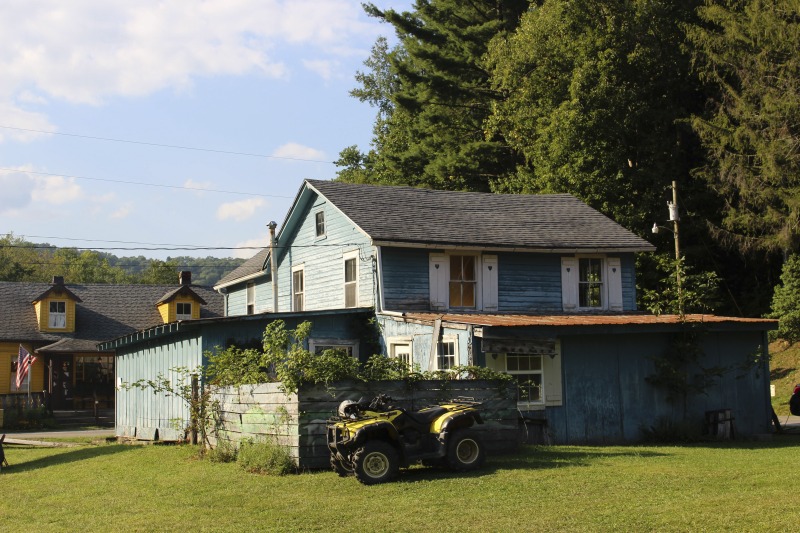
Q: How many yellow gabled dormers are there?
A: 2